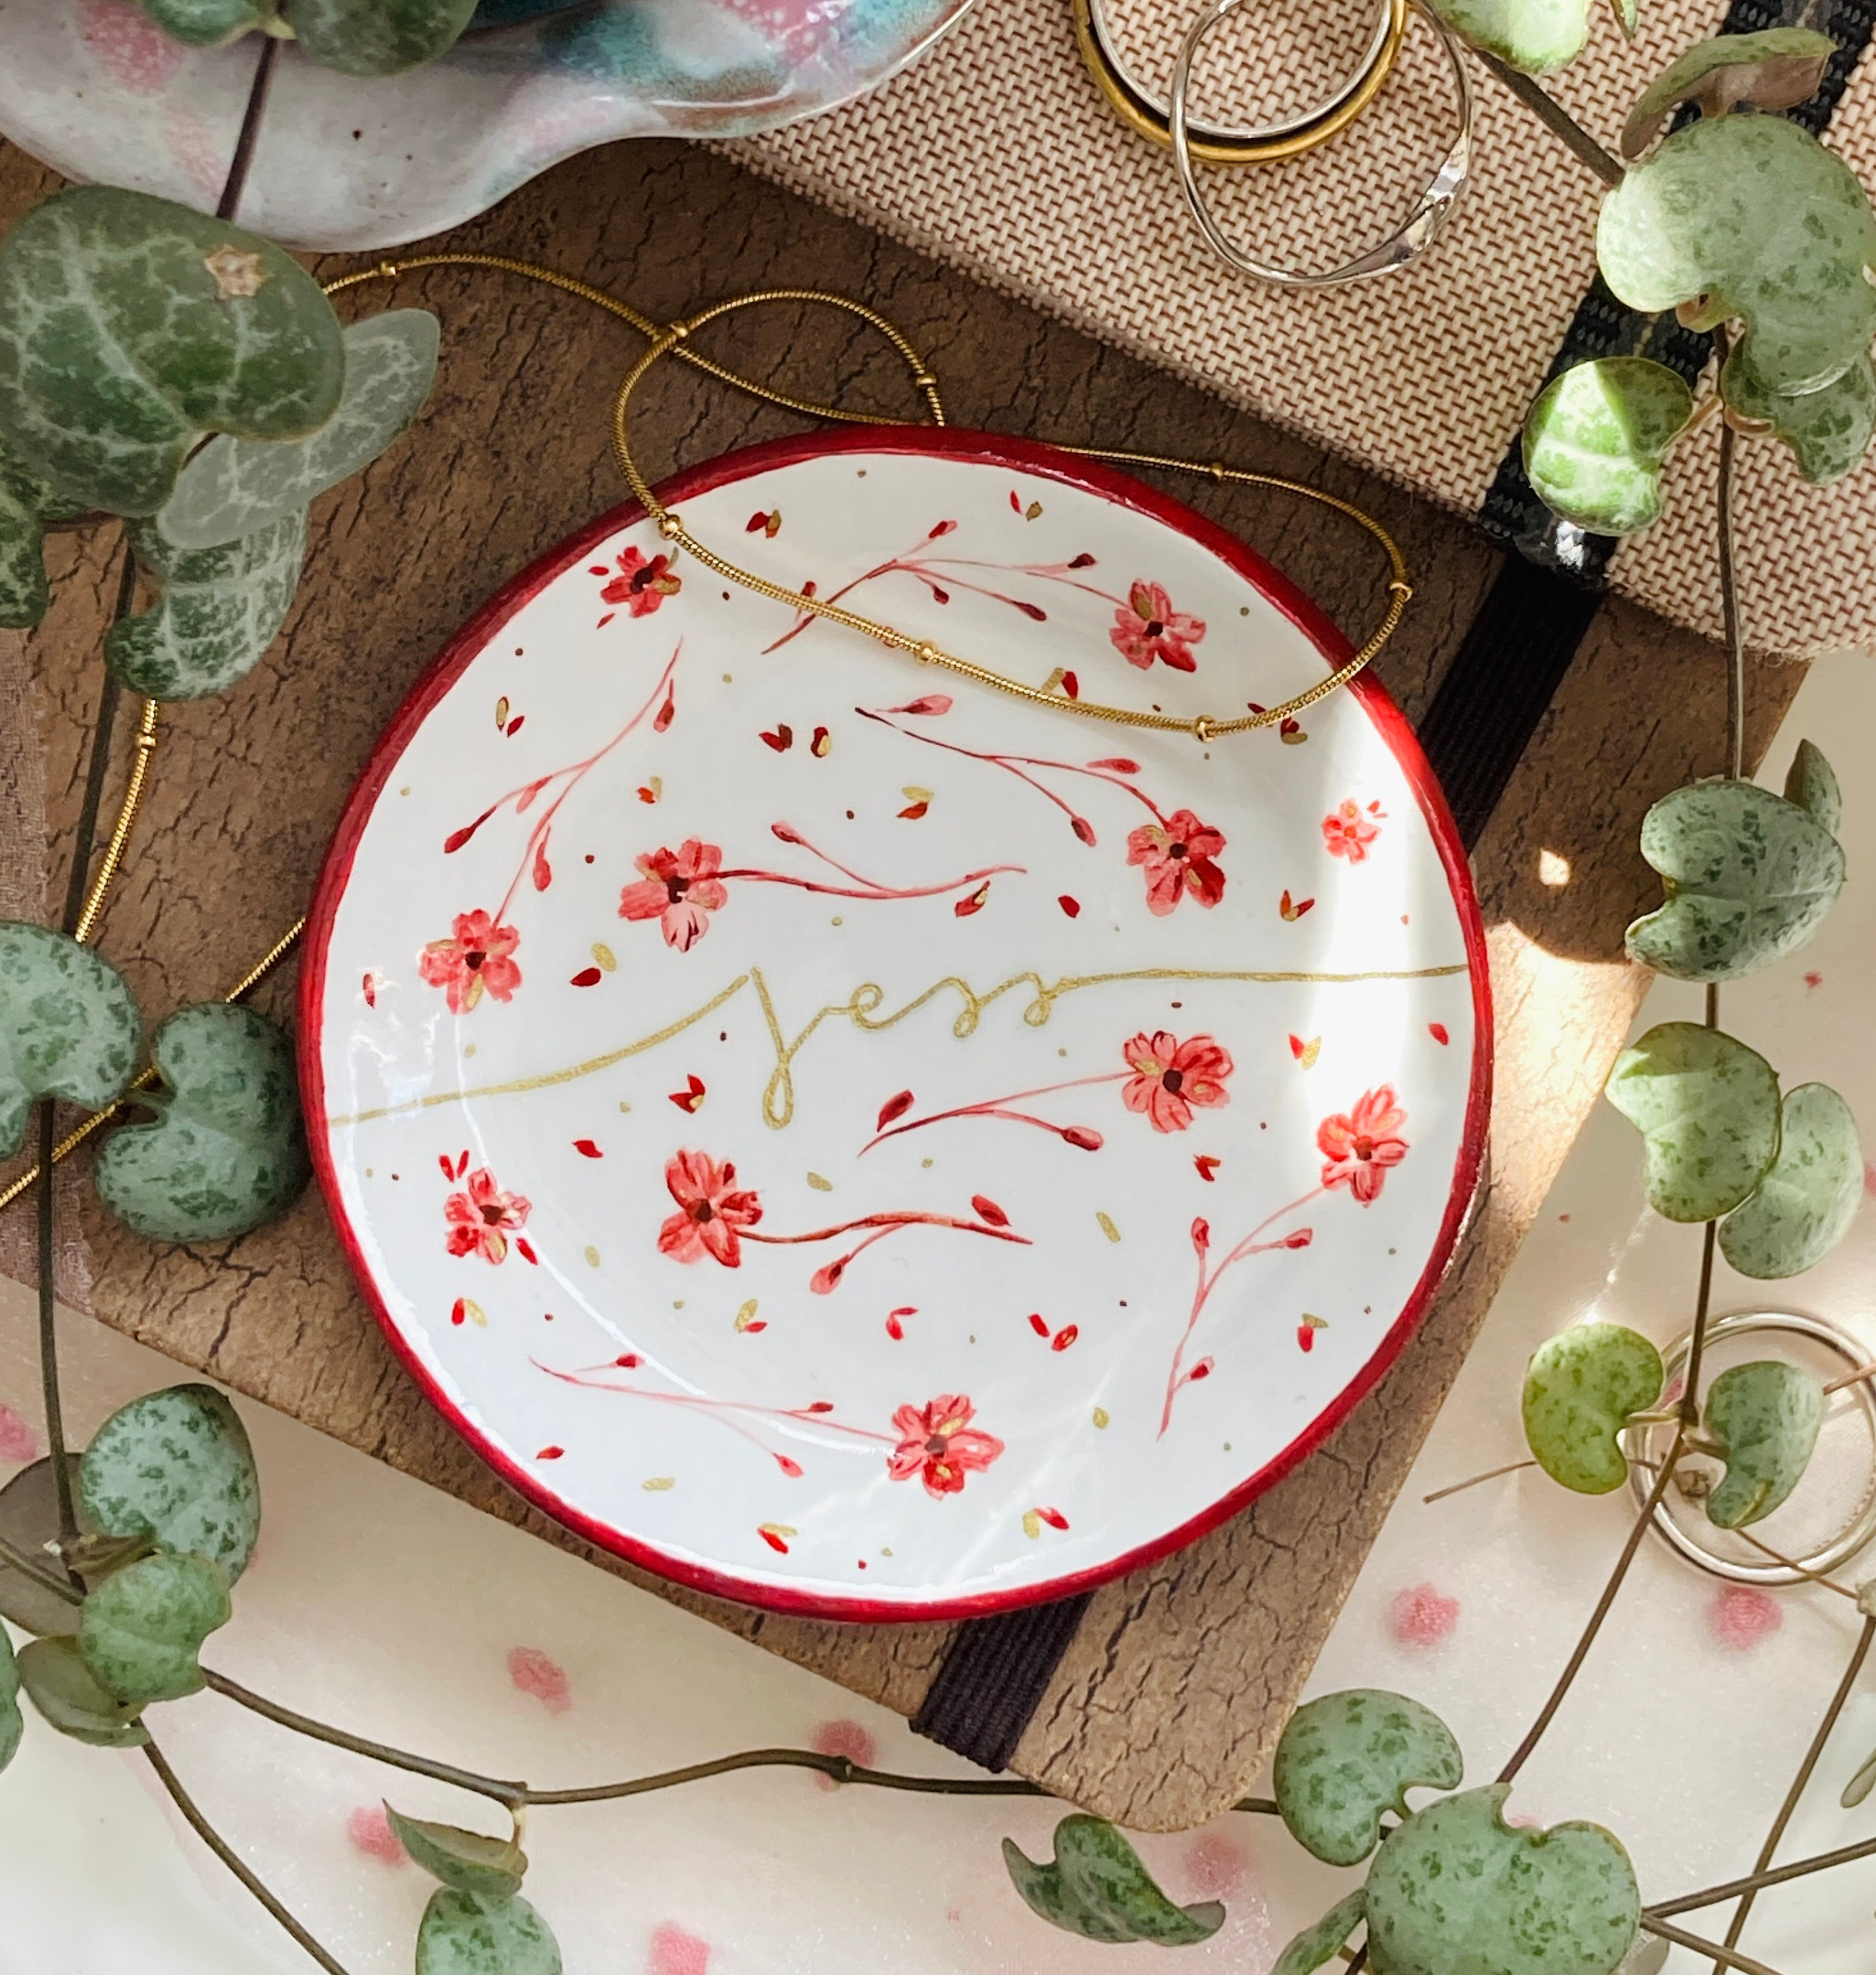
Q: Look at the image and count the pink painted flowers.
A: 11